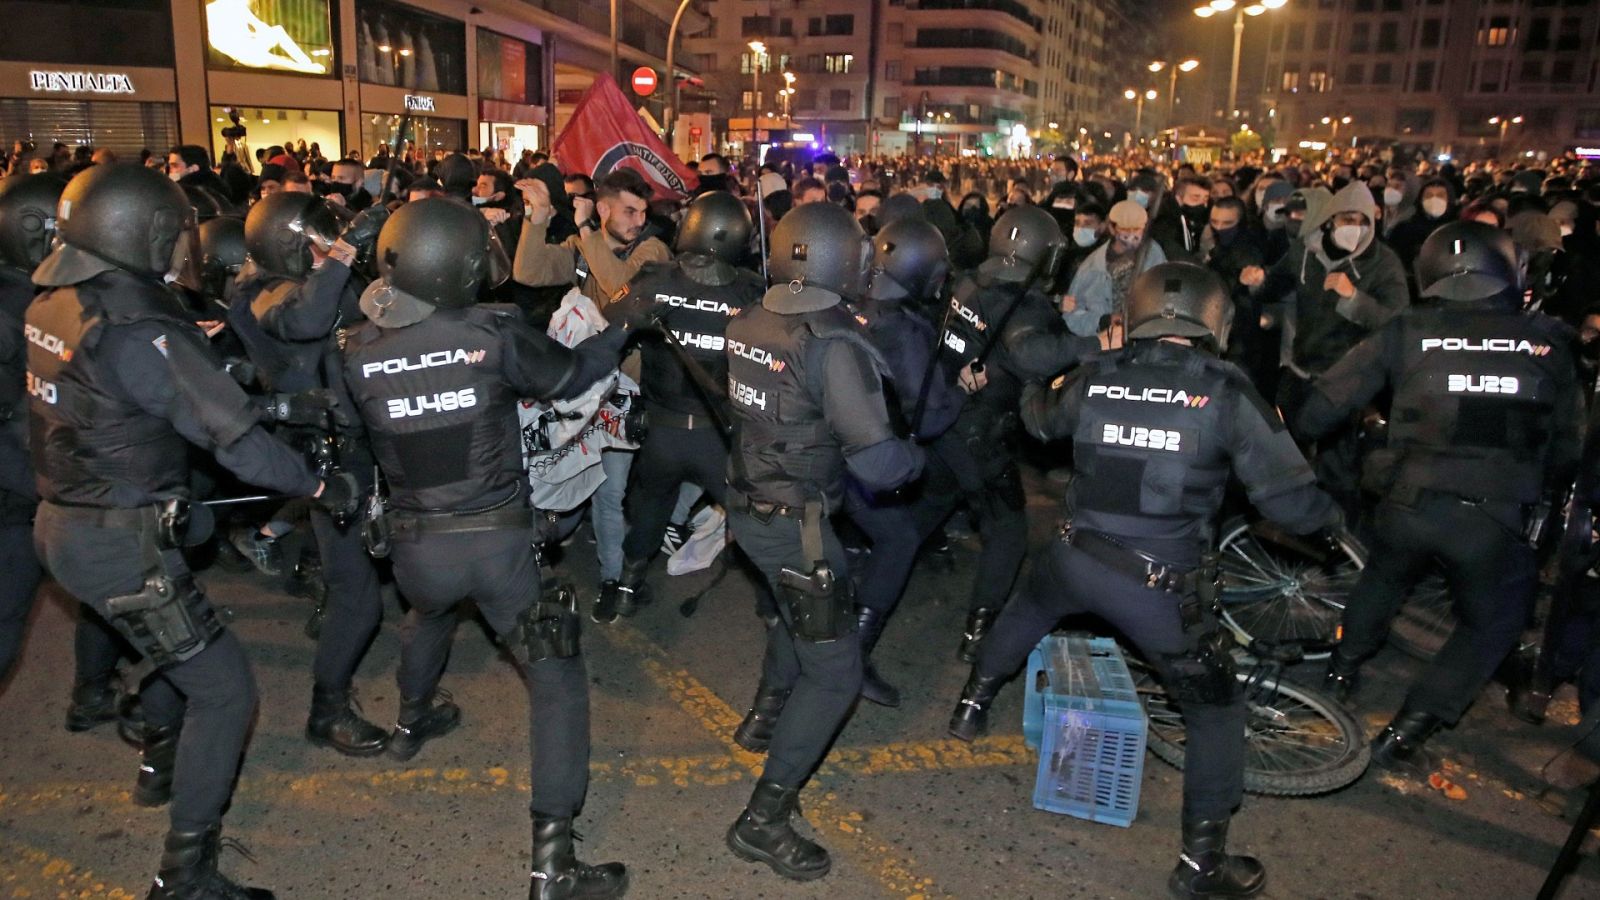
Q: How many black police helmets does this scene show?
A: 12